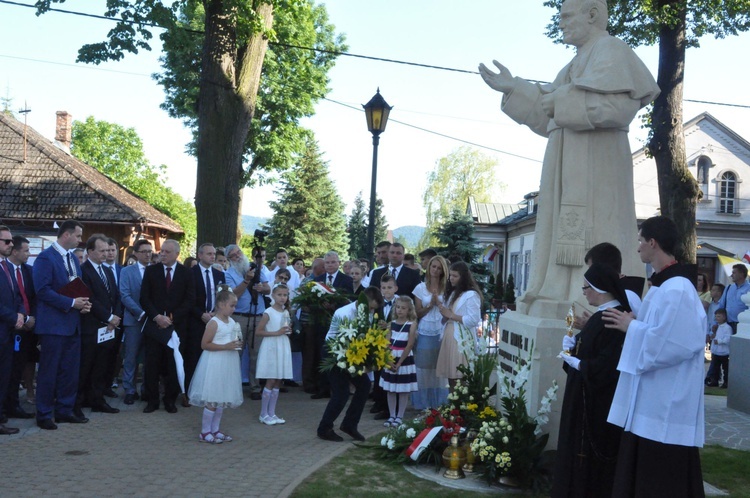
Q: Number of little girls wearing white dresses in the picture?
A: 2